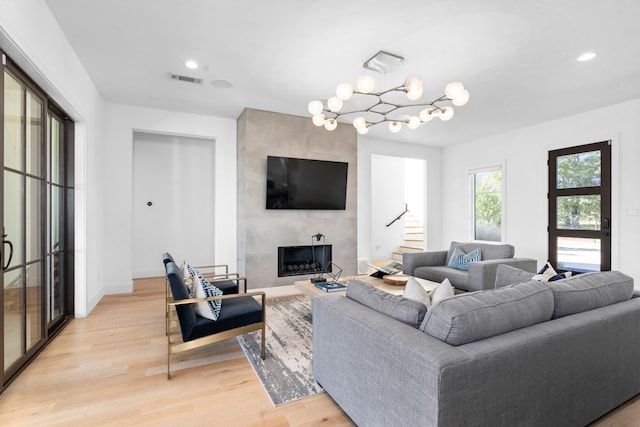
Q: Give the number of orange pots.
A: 0